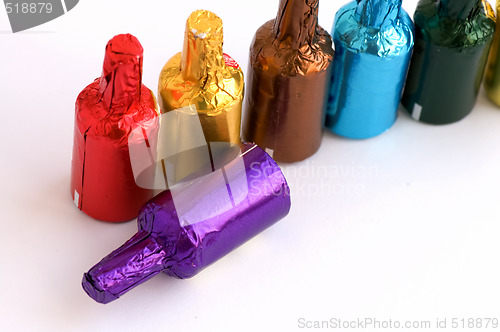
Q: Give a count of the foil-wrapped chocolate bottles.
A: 7